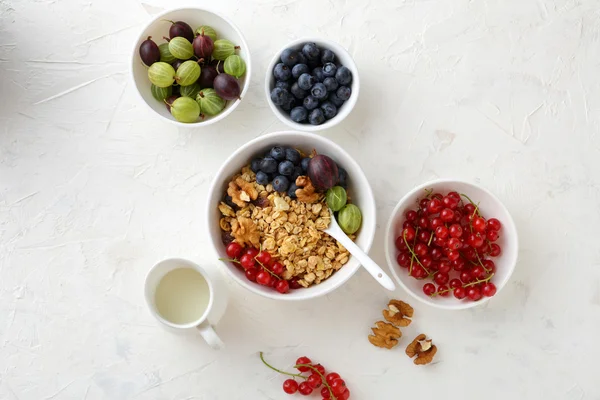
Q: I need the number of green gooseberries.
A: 13